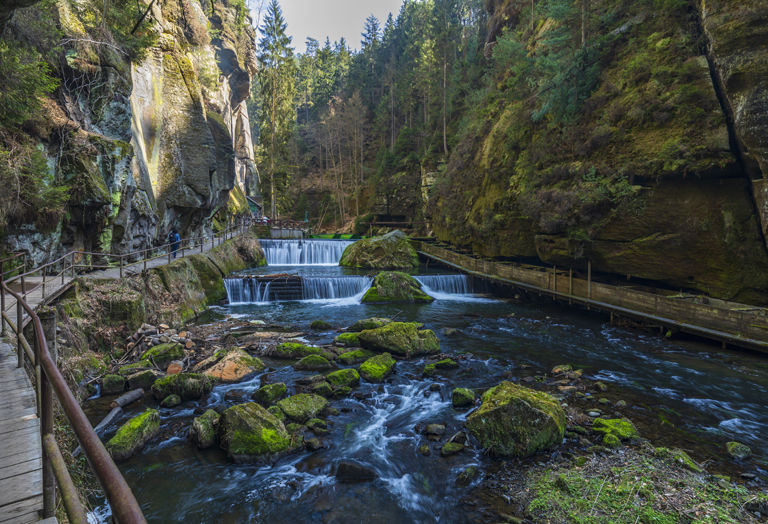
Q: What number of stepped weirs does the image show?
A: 2